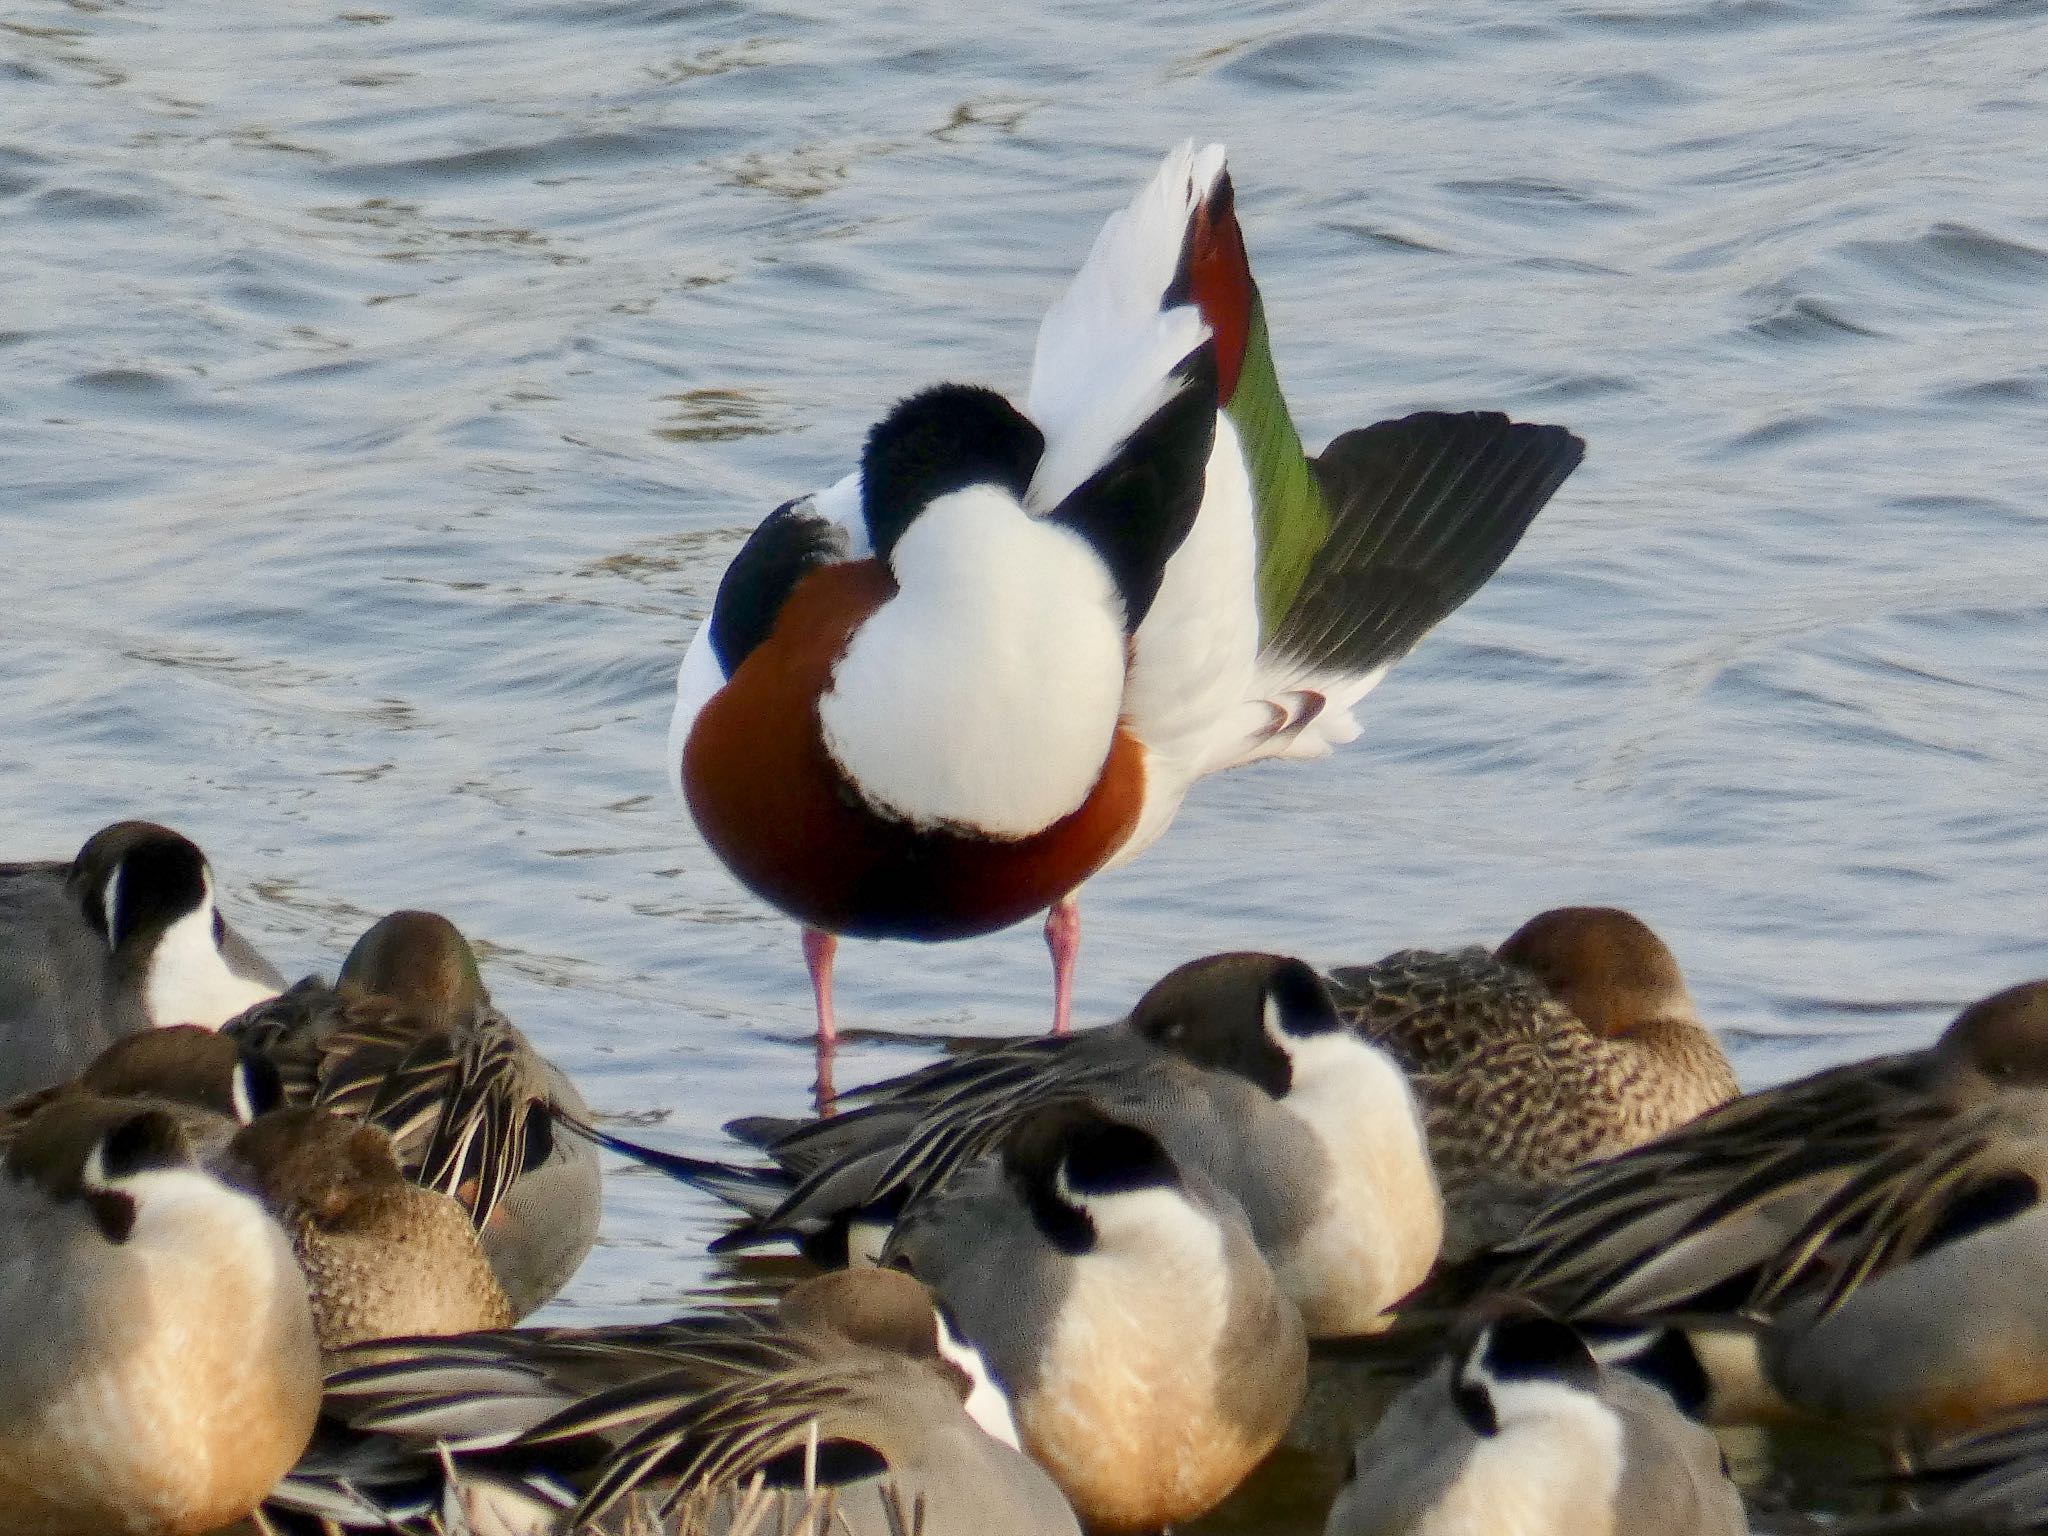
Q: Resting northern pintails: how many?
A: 11